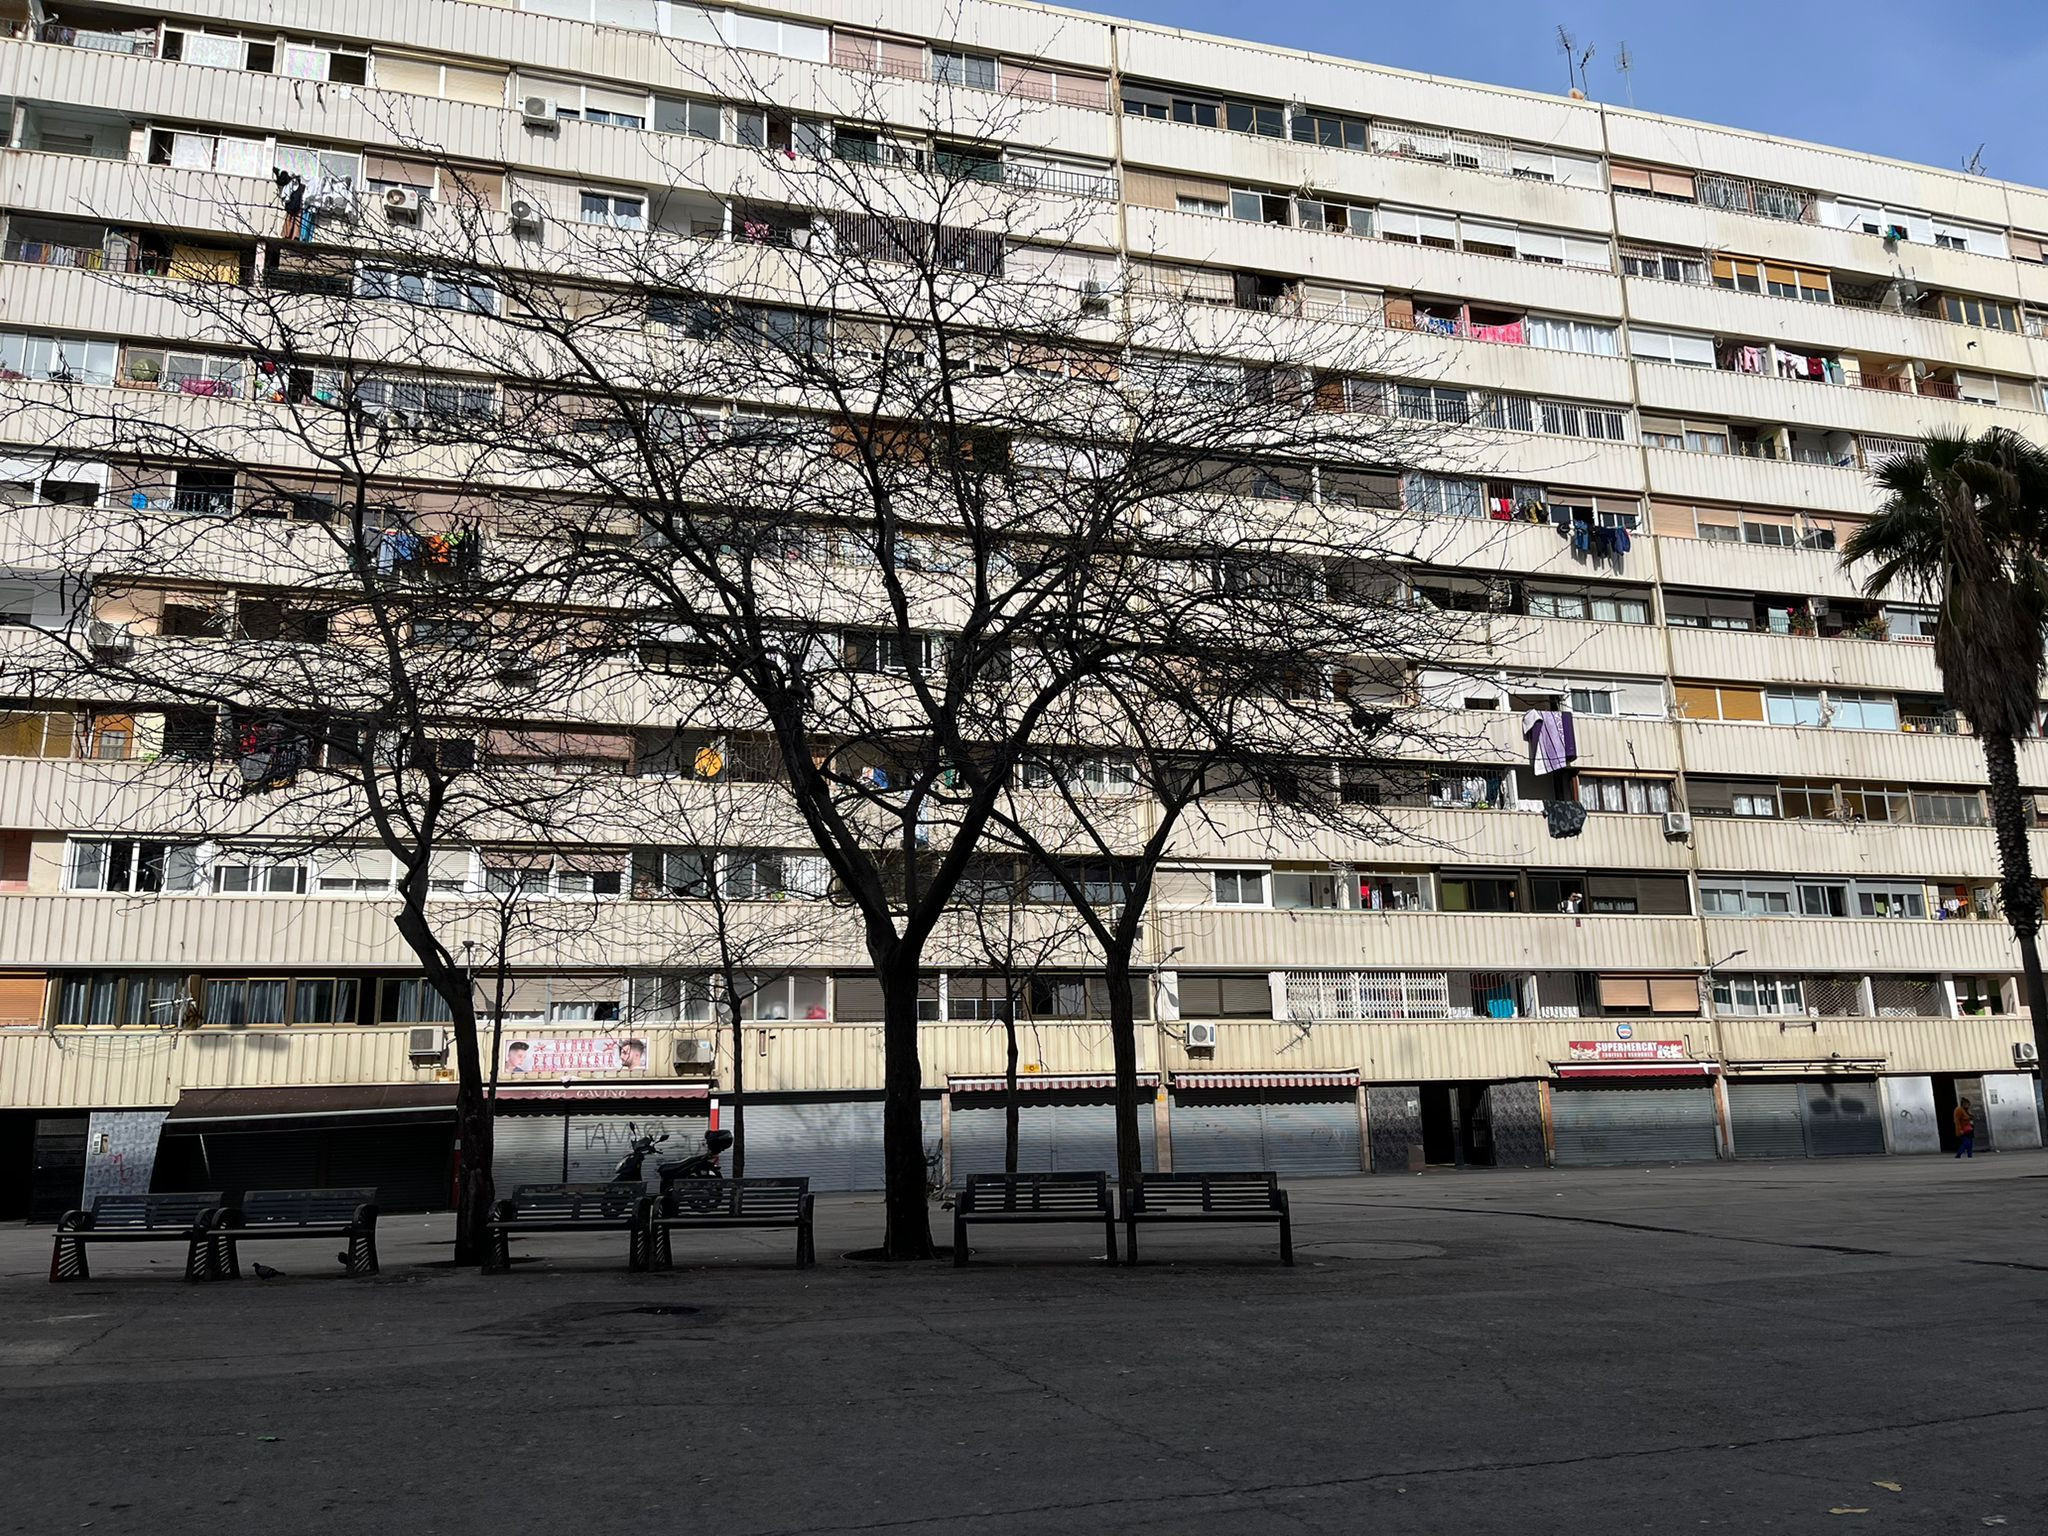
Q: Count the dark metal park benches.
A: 6